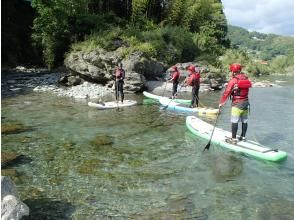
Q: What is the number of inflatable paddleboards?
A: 4